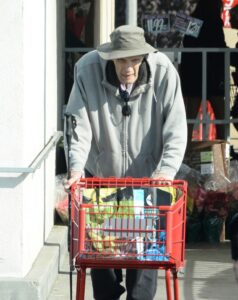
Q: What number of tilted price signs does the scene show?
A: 1